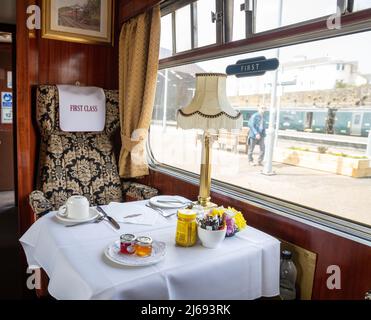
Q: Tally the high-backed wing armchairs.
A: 1